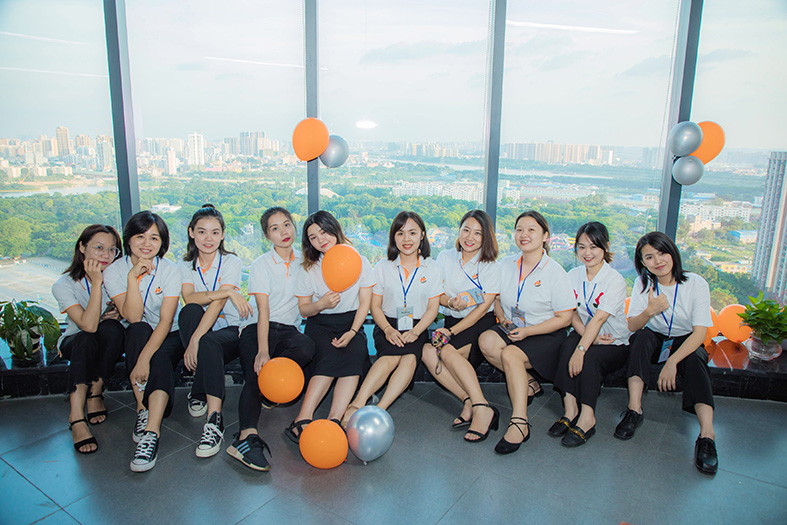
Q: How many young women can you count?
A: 10